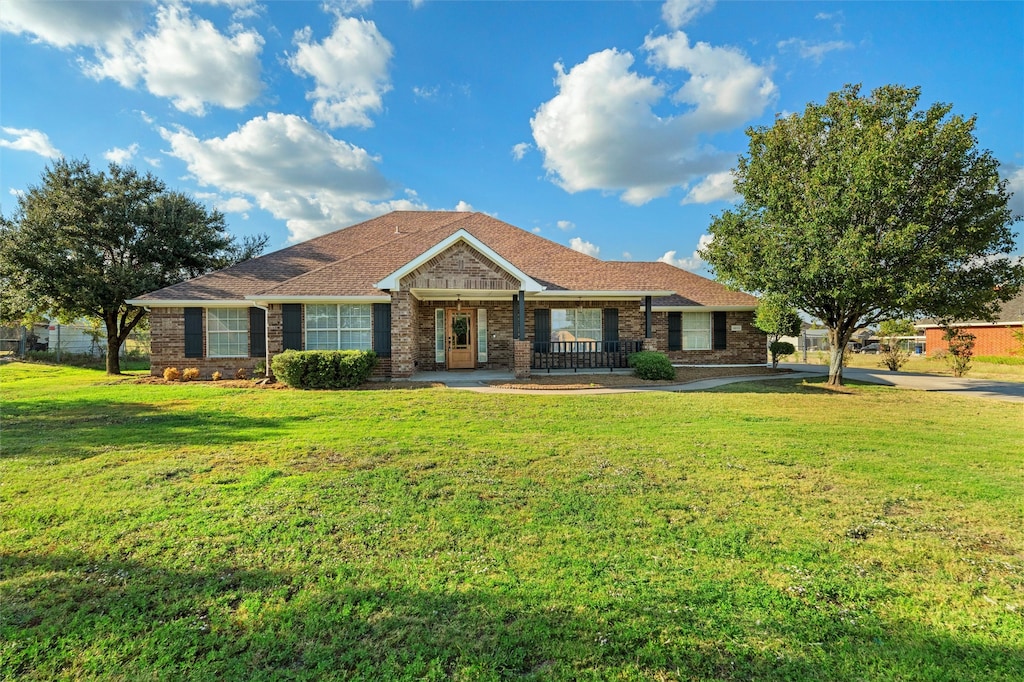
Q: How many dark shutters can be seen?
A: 8